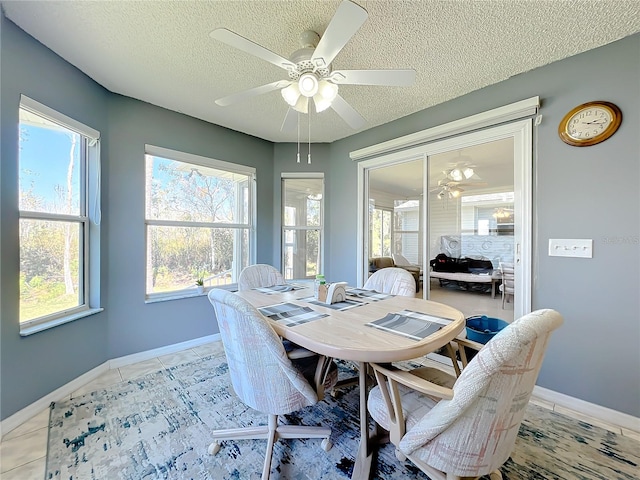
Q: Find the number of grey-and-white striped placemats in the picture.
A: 5